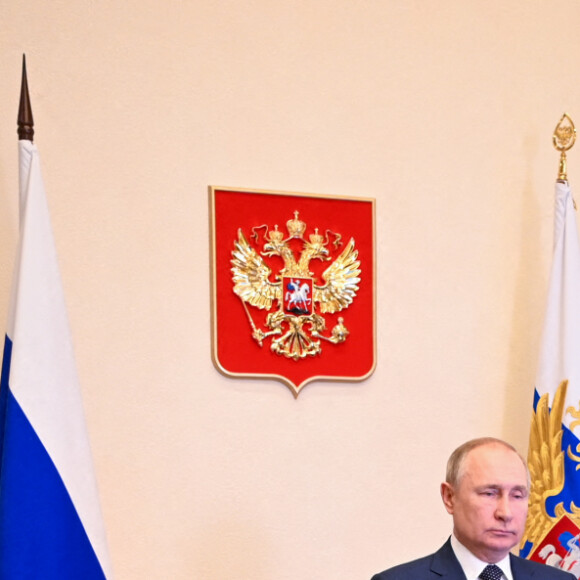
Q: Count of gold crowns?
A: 3